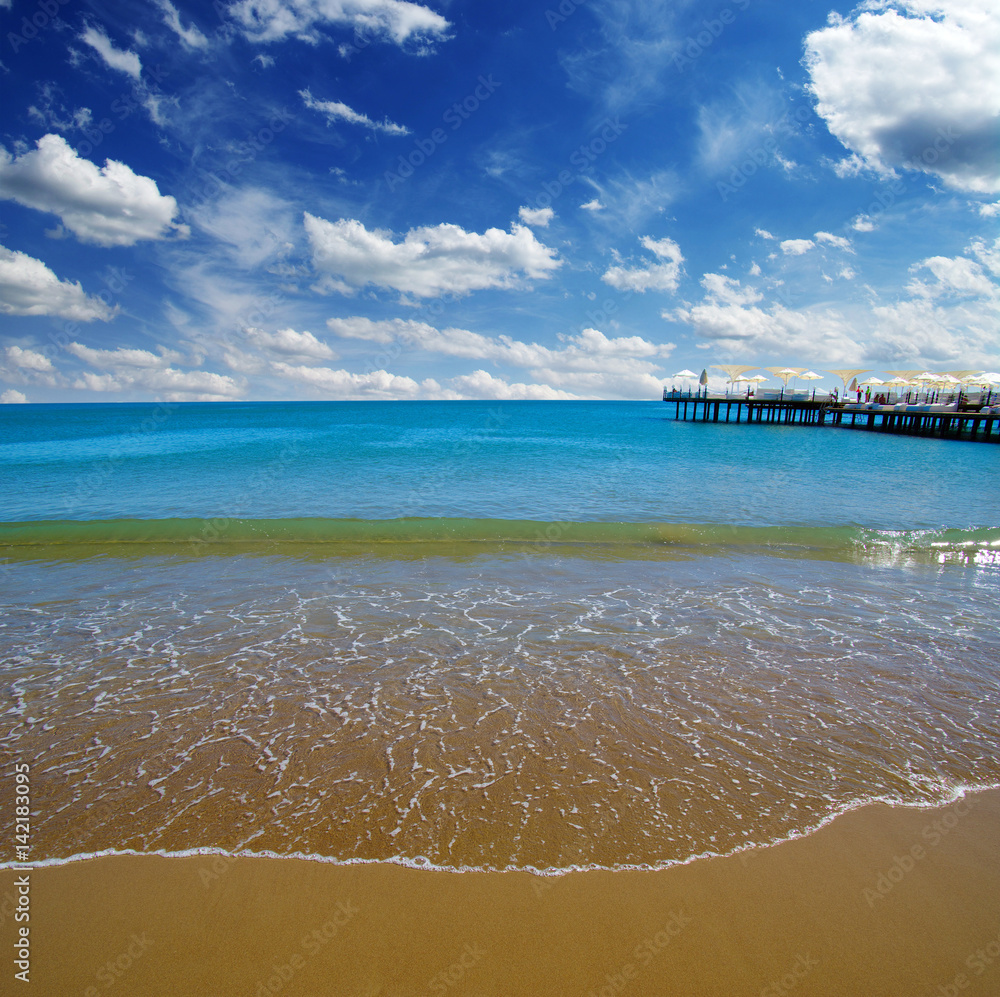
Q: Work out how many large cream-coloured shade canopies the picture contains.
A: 5